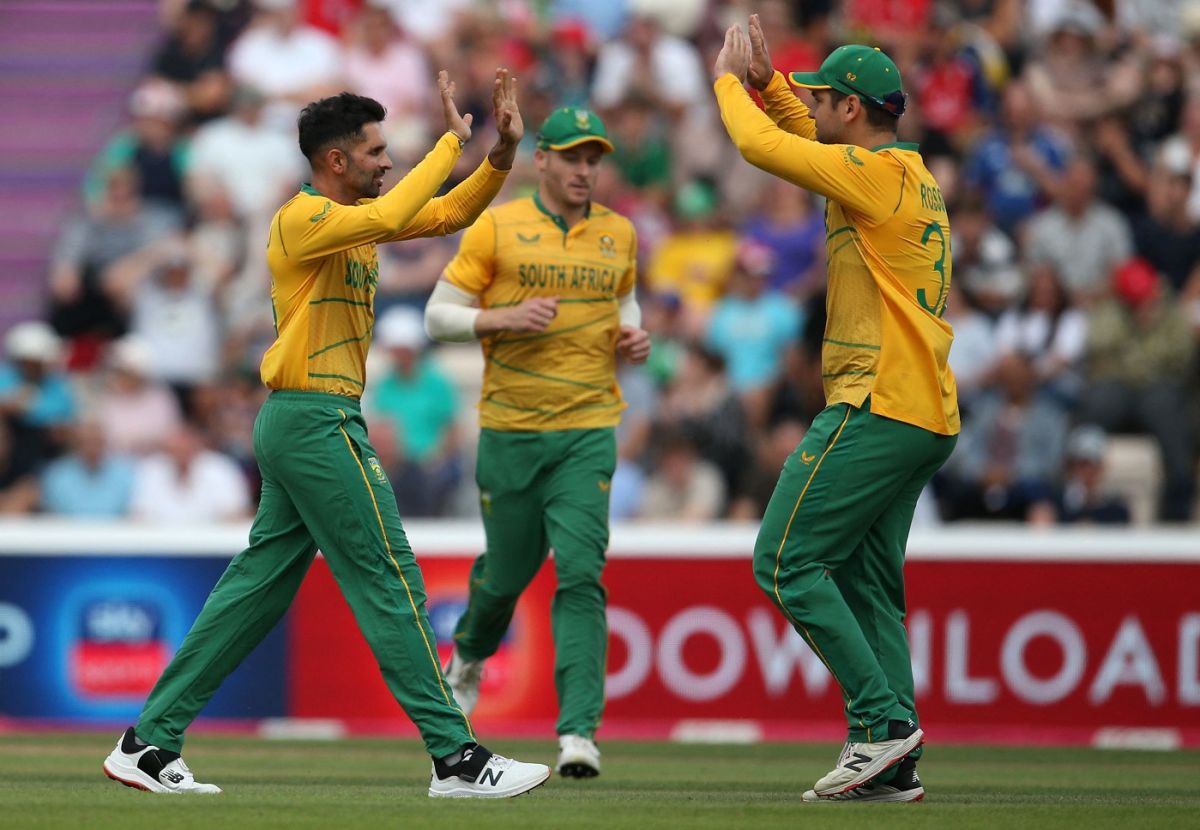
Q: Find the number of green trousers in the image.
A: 3